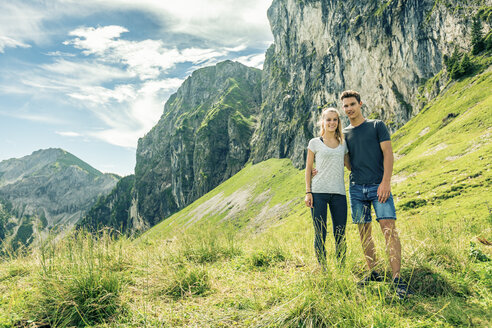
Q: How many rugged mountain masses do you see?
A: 3